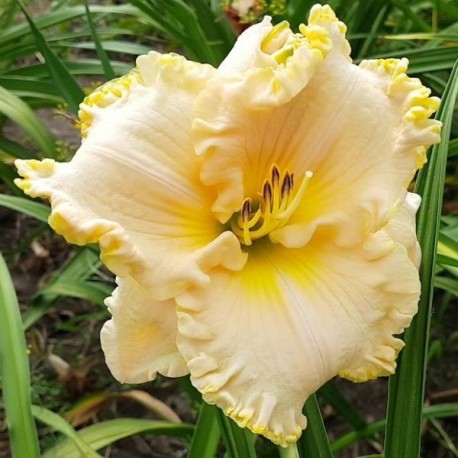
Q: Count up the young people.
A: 0